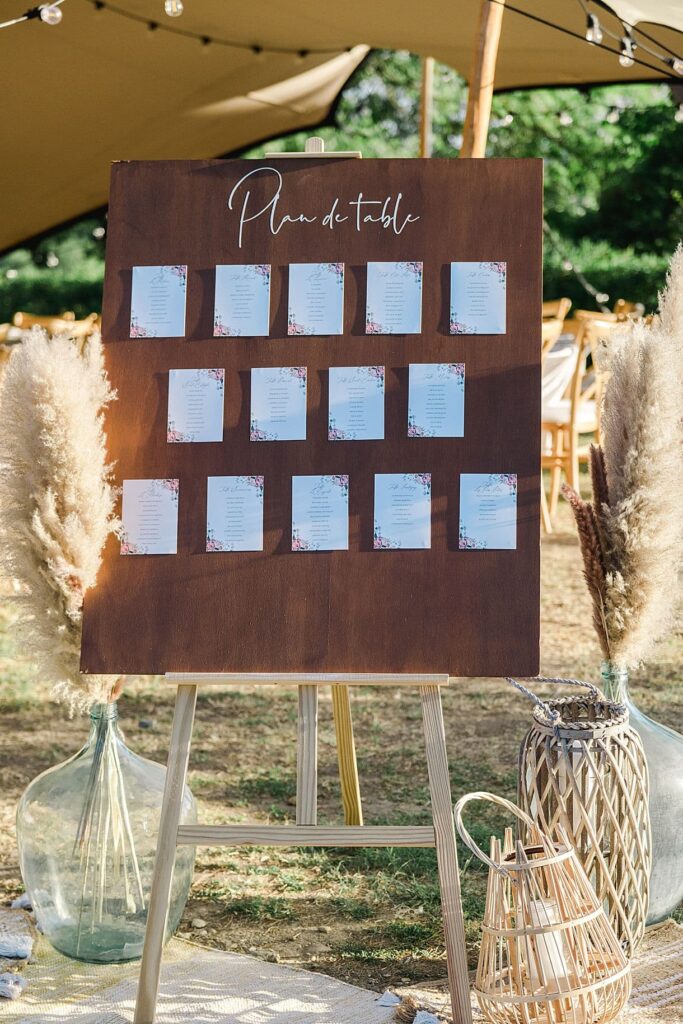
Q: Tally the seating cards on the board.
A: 14